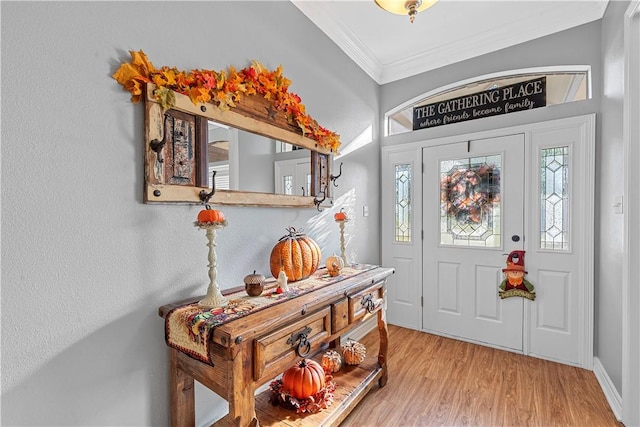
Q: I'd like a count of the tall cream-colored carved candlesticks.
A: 2